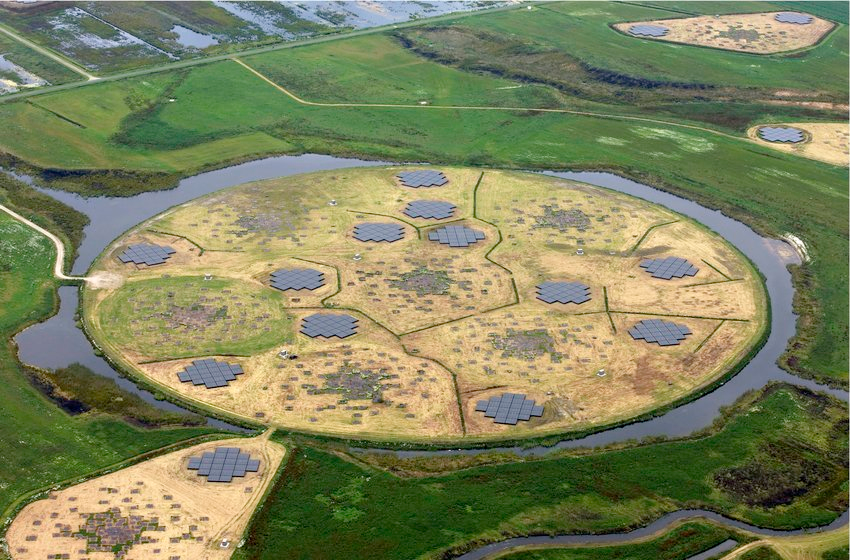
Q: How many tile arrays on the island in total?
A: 12